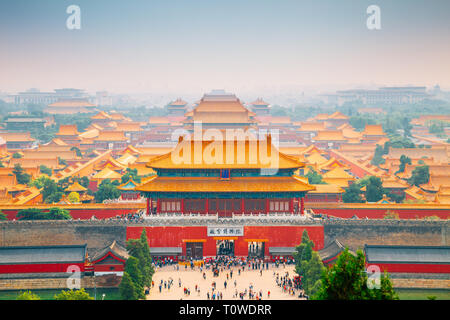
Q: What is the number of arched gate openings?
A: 3